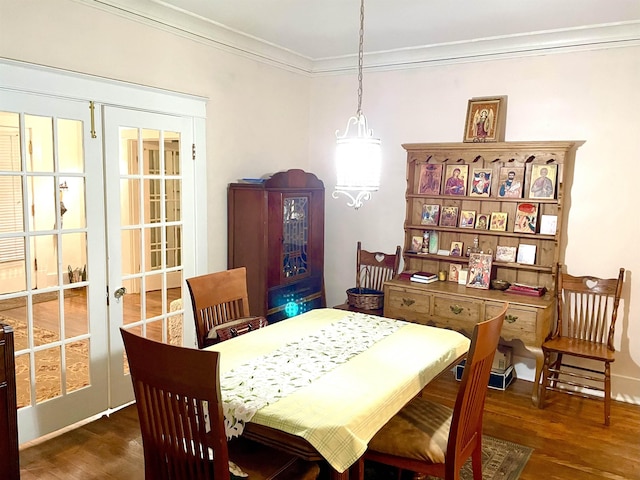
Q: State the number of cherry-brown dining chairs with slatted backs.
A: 3